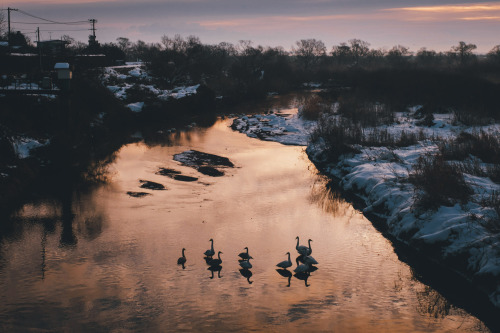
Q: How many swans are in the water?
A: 10